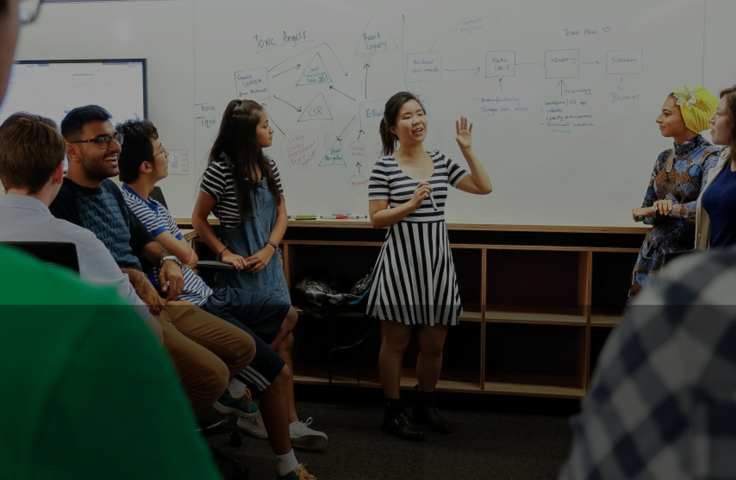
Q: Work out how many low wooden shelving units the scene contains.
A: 1